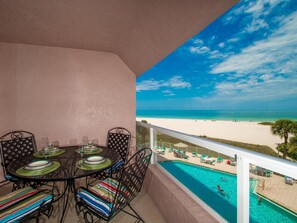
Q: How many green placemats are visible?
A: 4